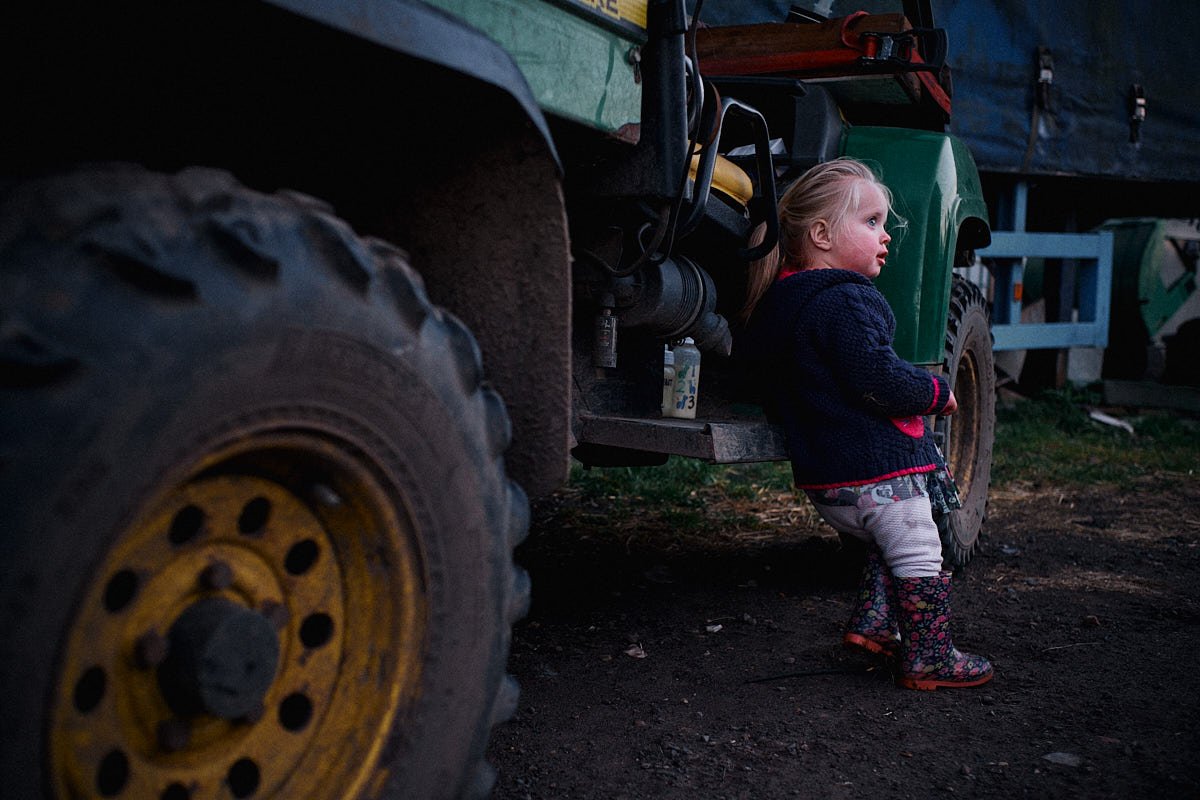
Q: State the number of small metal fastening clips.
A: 2